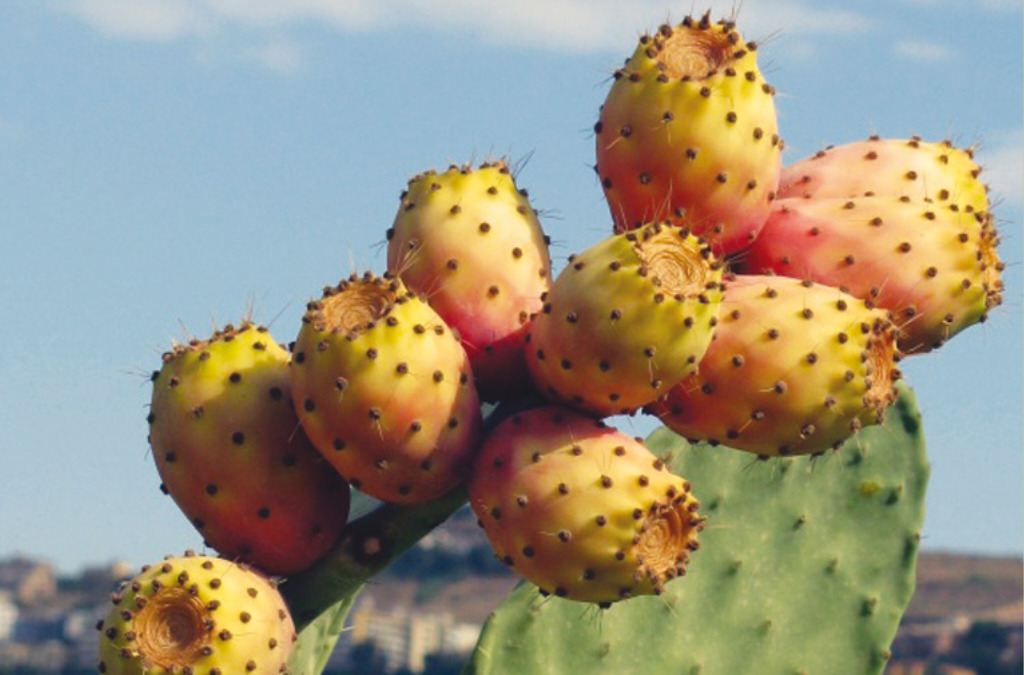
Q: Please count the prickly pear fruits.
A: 10